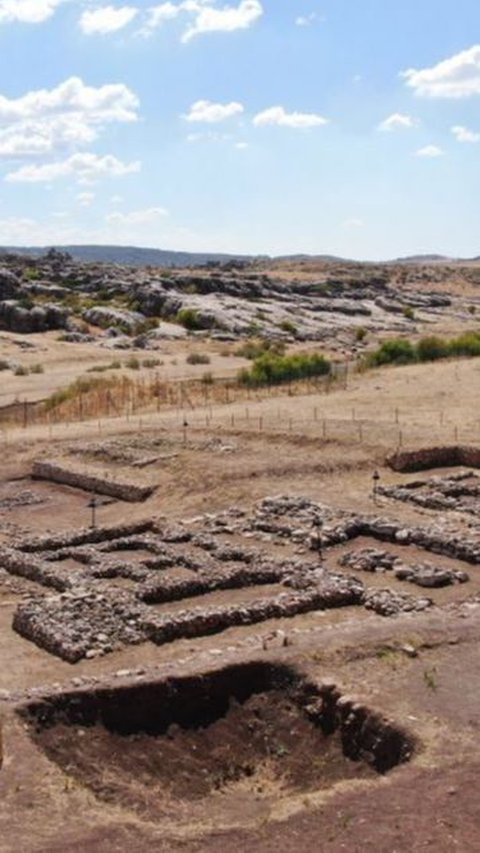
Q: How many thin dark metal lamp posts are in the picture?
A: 4